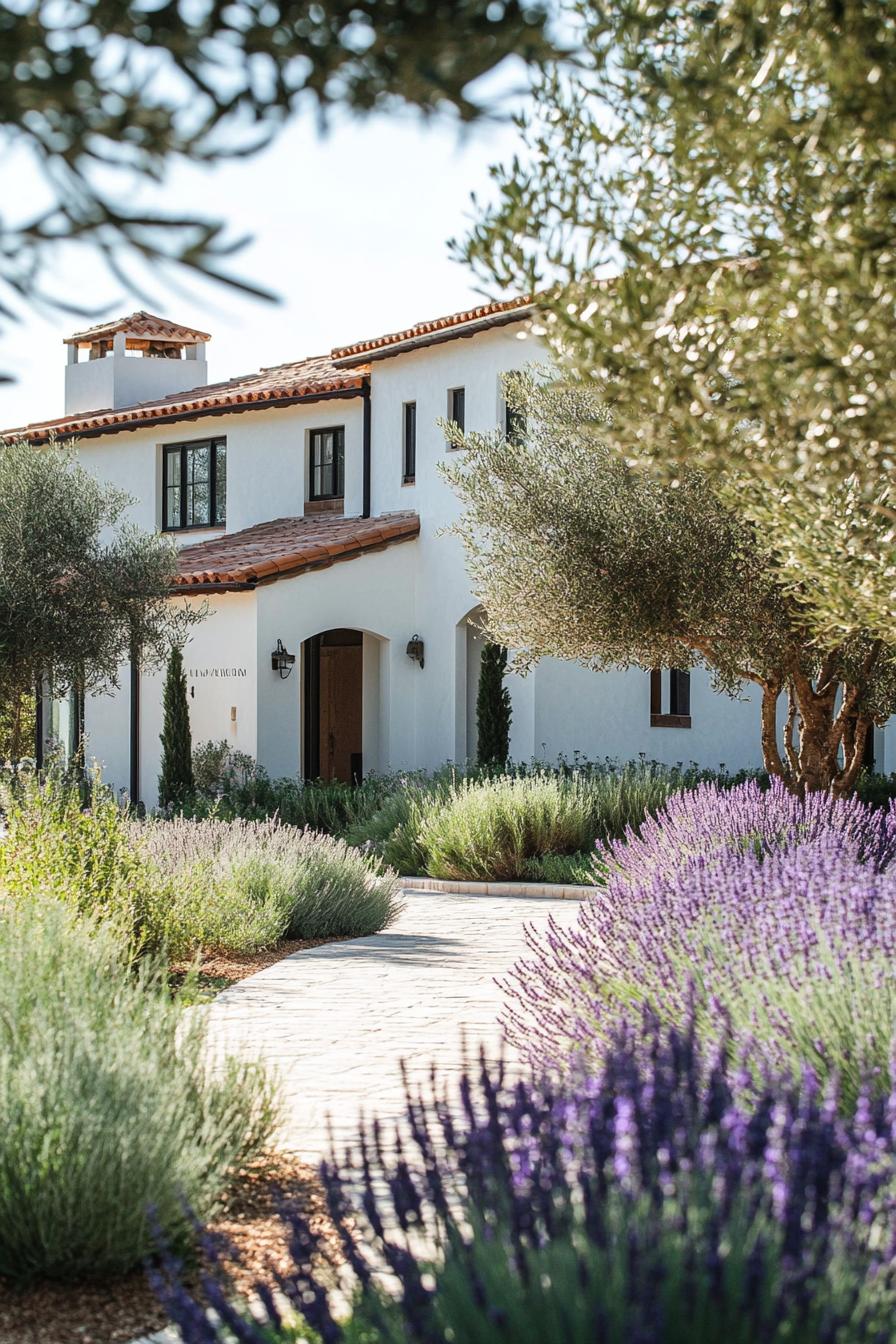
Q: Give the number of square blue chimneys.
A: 0